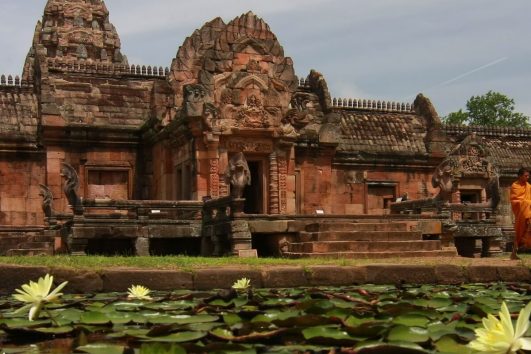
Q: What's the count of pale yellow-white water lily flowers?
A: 4